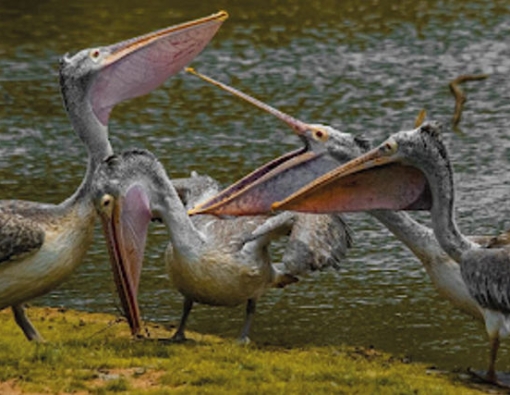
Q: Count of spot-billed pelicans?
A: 4